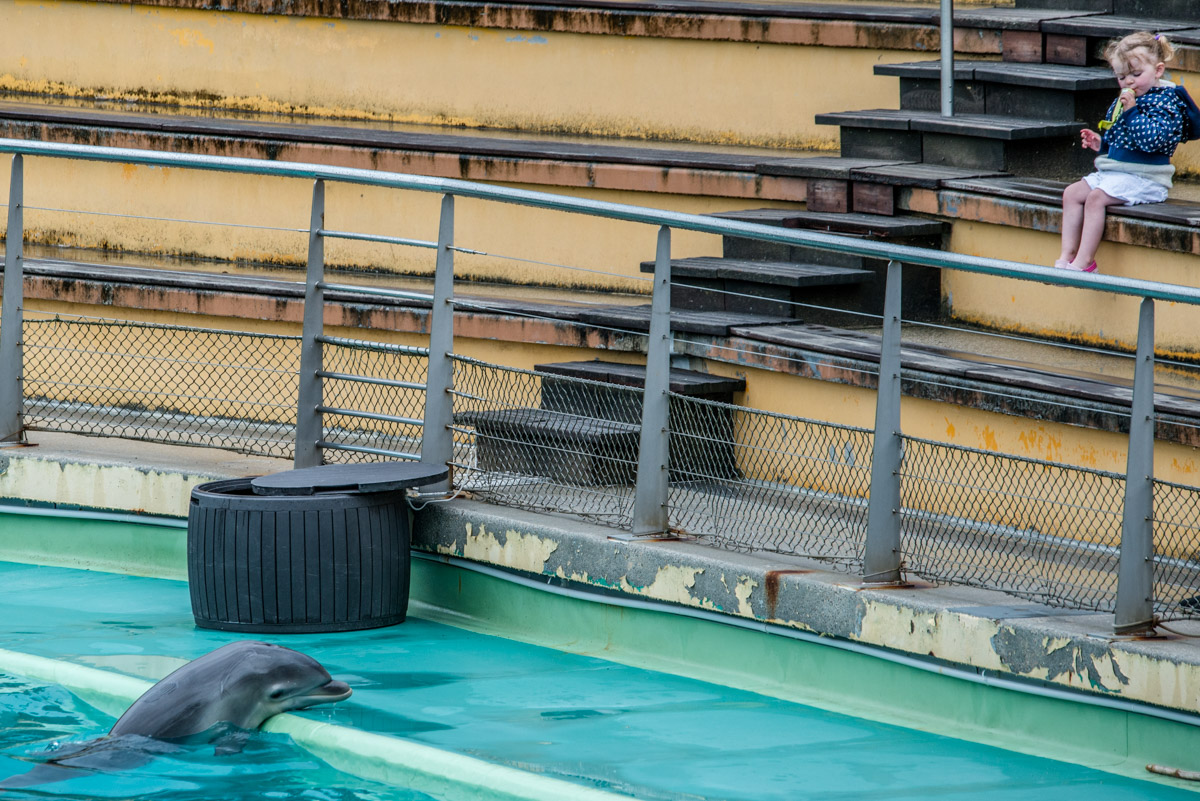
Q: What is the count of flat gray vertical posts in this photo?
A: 6